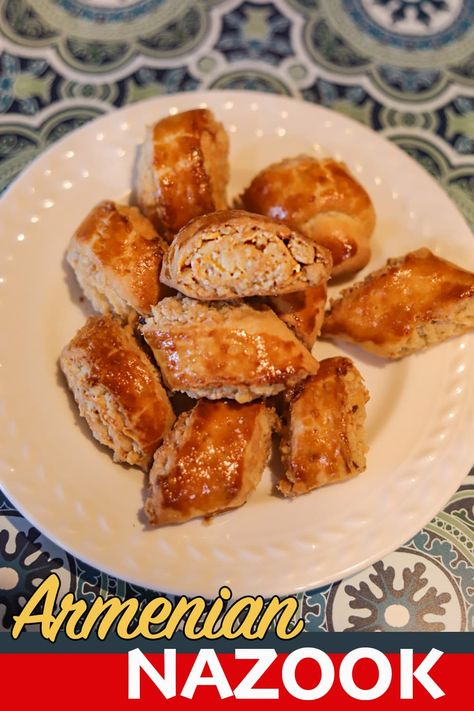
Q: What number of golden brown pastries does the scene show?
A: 10